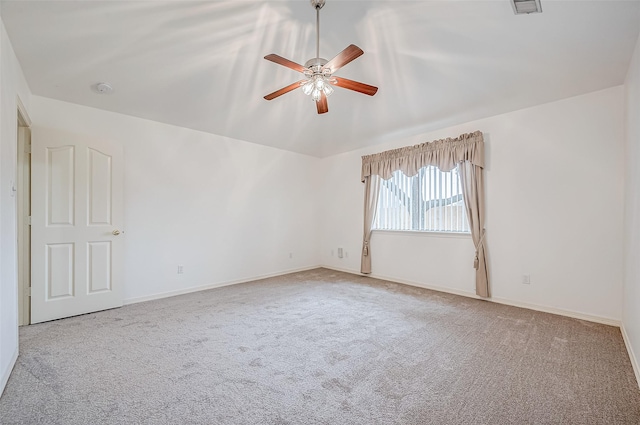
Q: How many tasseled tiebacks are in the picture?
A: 2